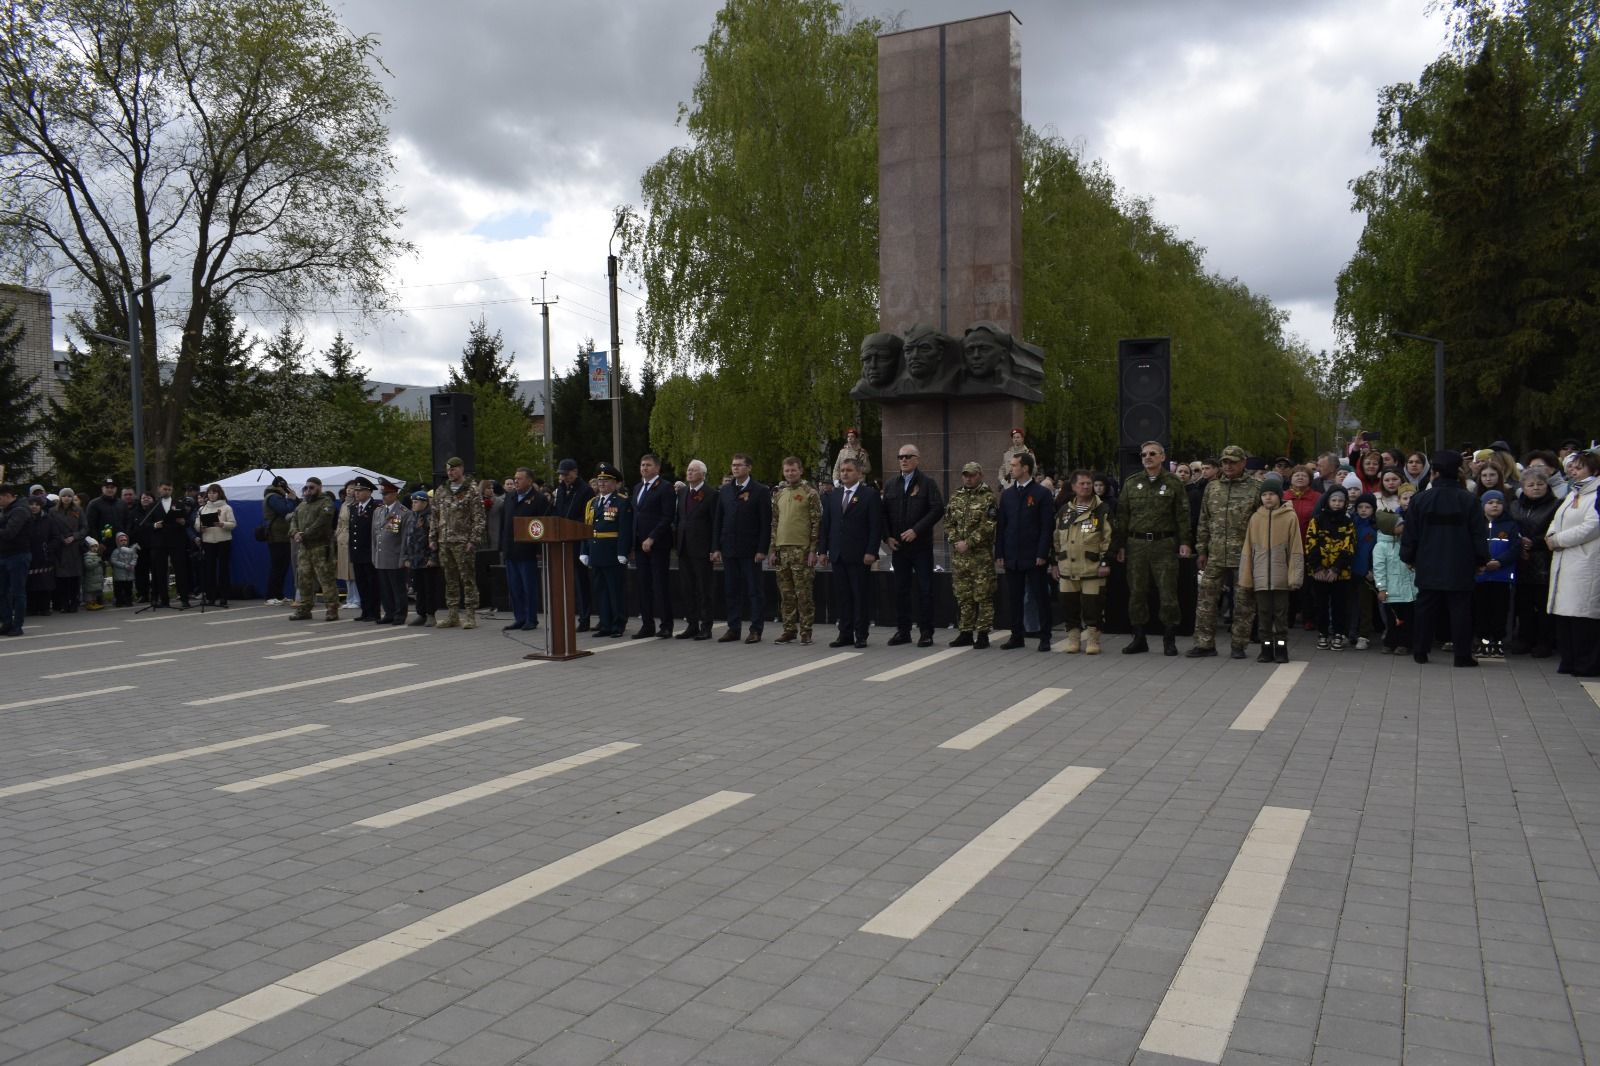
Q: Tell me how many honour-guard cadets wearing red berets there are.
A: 2